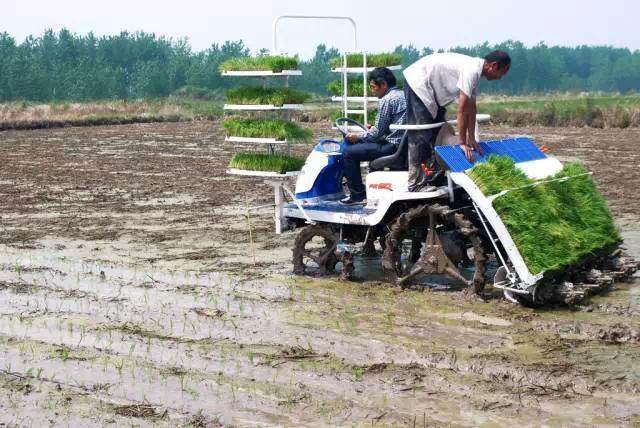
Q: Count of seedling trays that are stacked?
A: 7